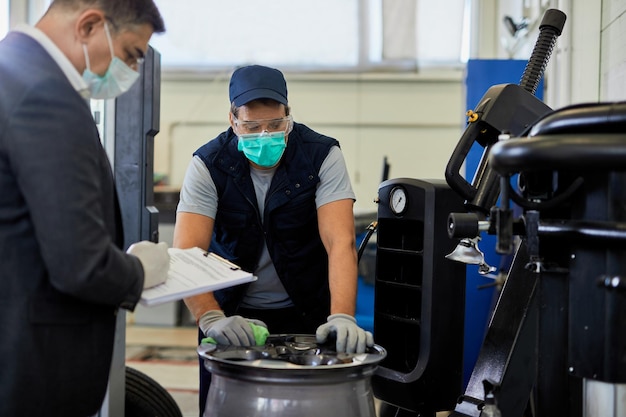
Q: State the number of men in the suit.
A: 1